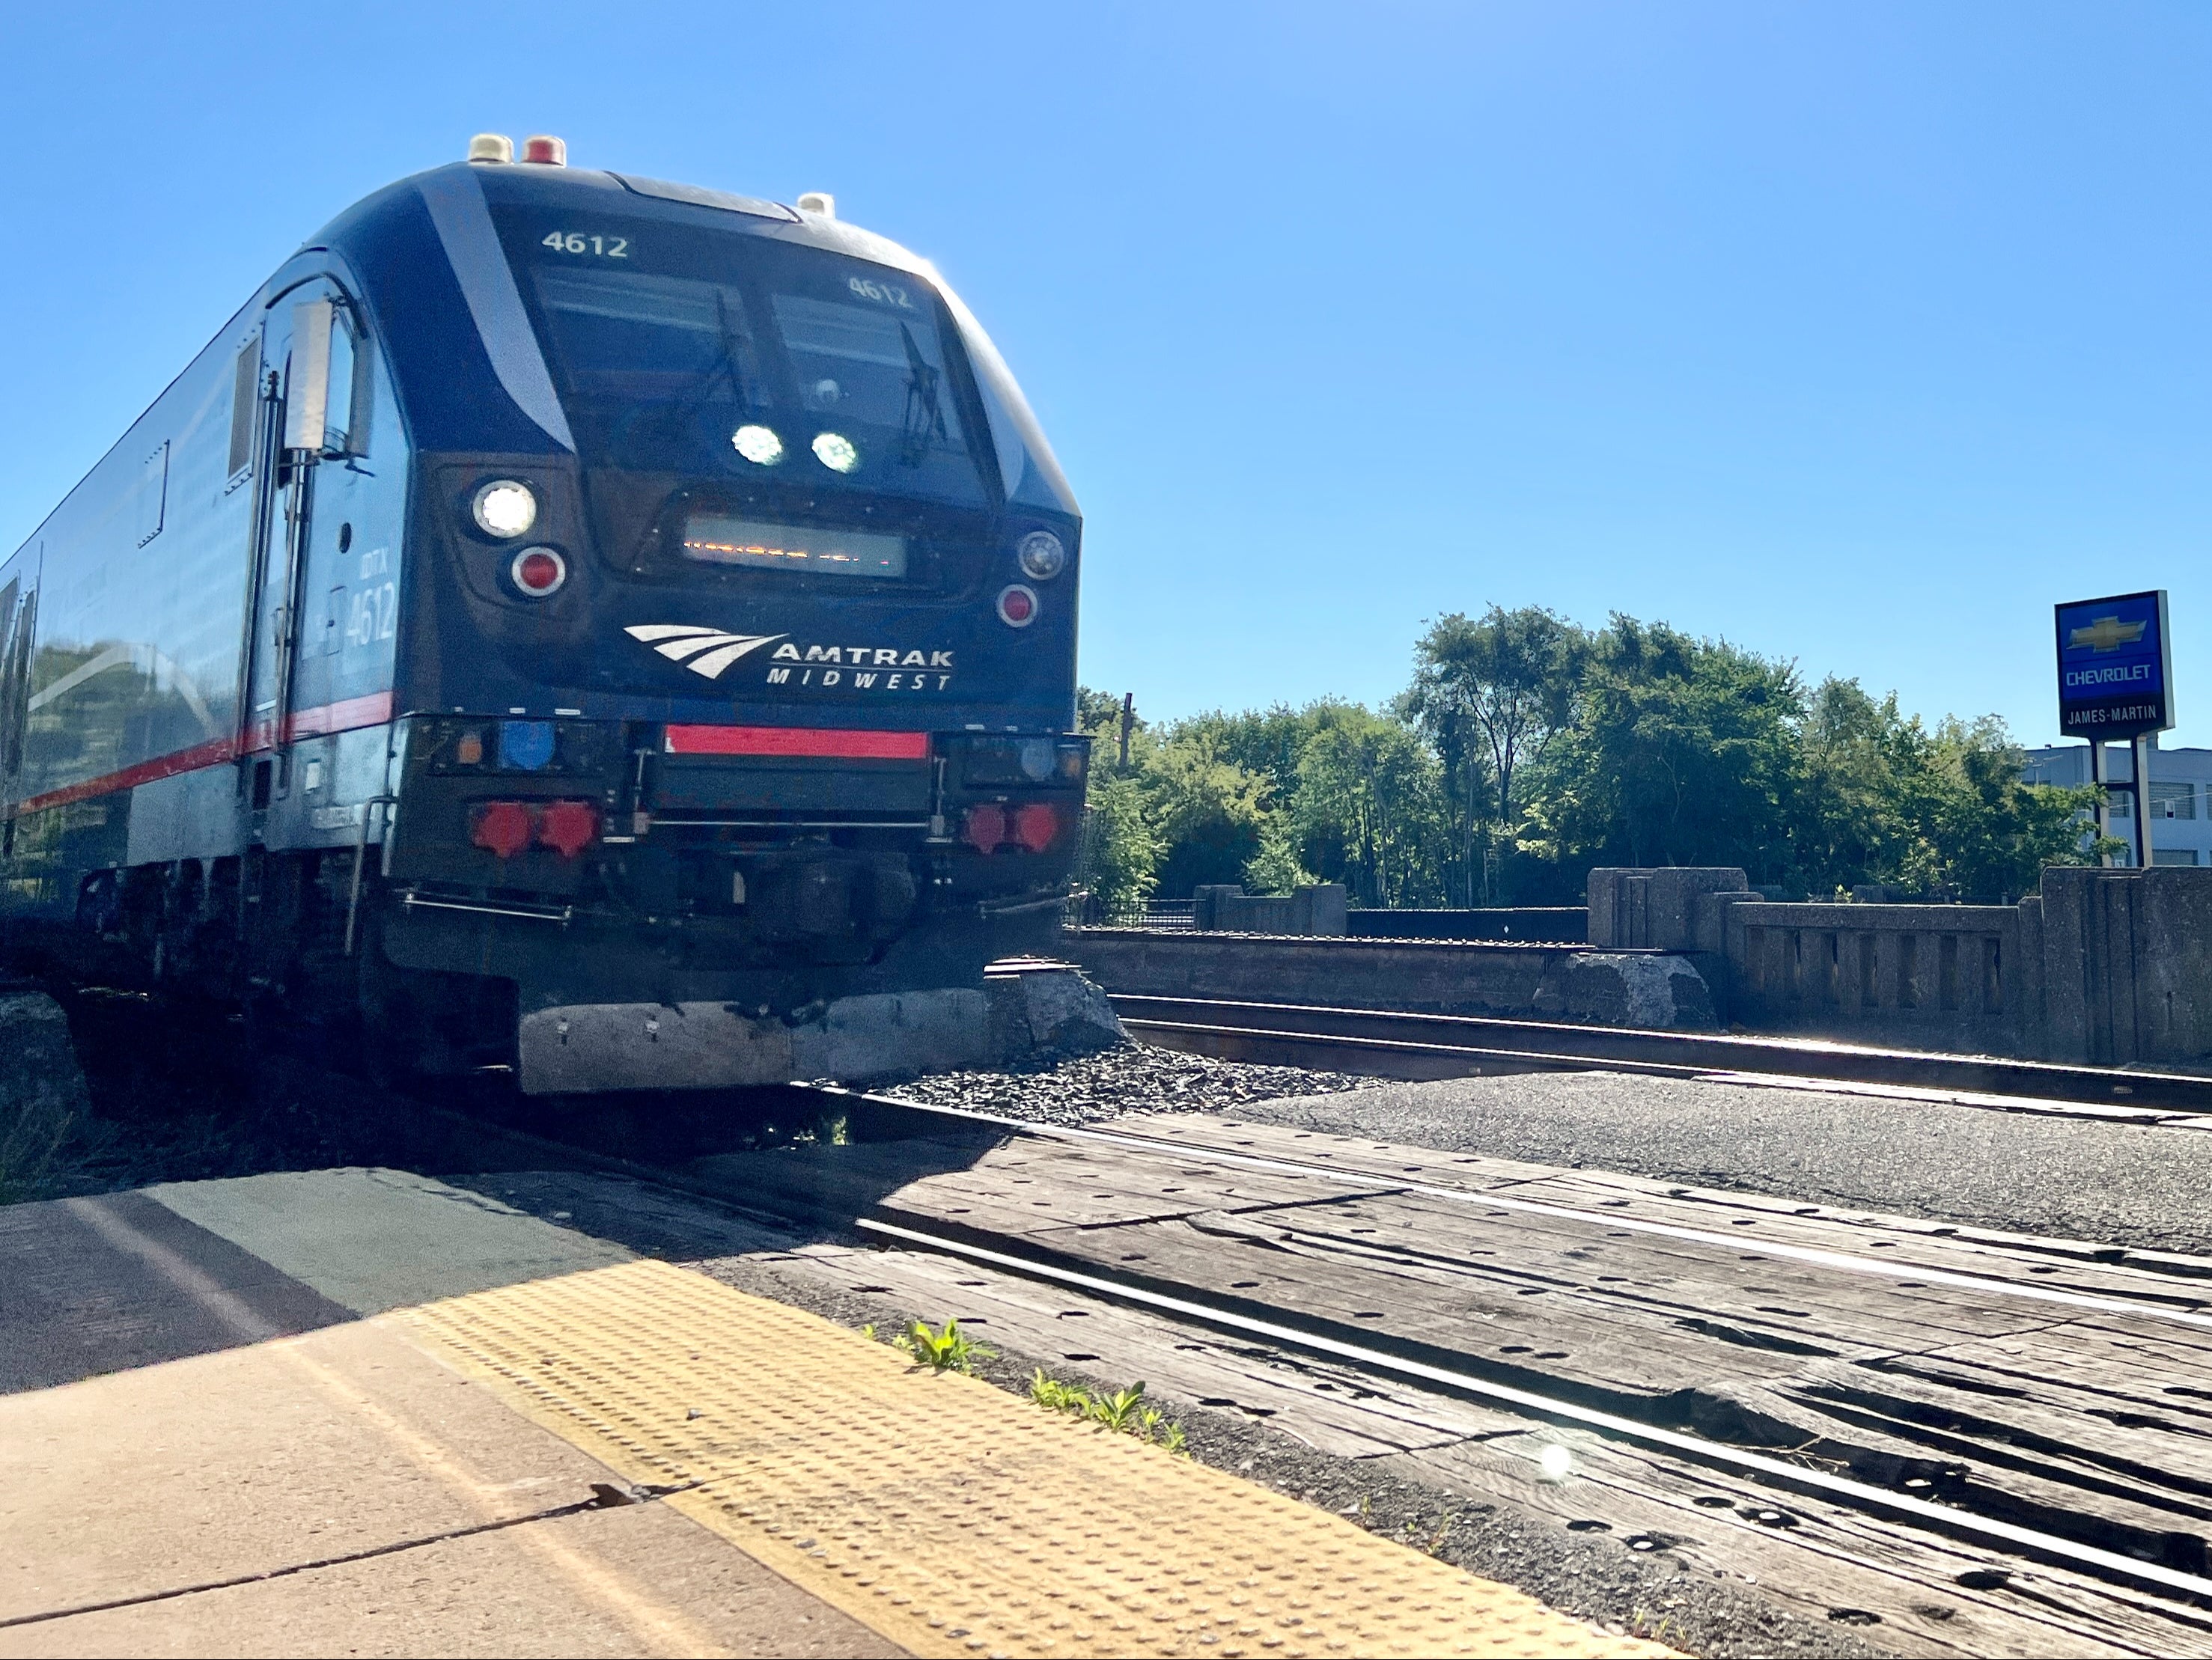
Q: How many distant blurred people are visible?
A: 0